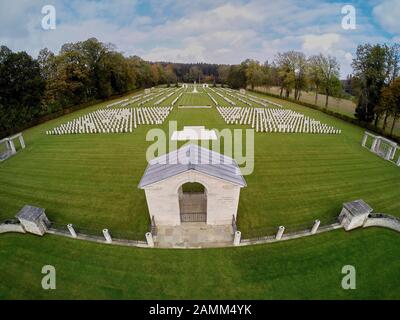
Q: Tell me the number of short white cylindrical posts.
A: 6